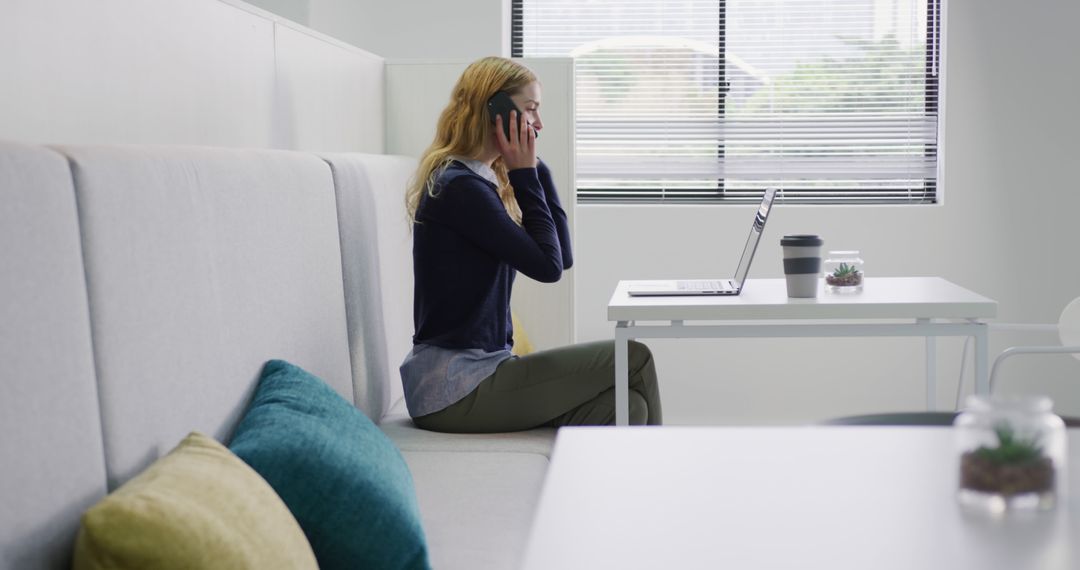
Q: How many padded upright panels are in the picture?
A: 3